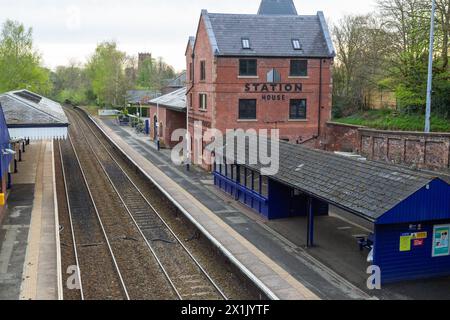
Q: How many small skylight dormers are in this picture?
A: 2